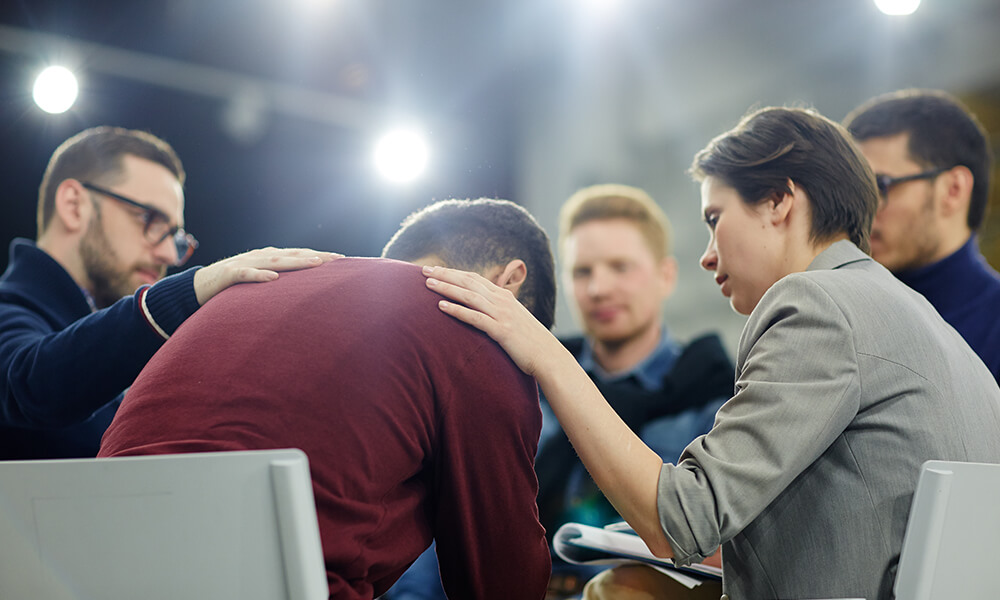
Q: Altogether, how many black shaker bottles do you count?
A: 0